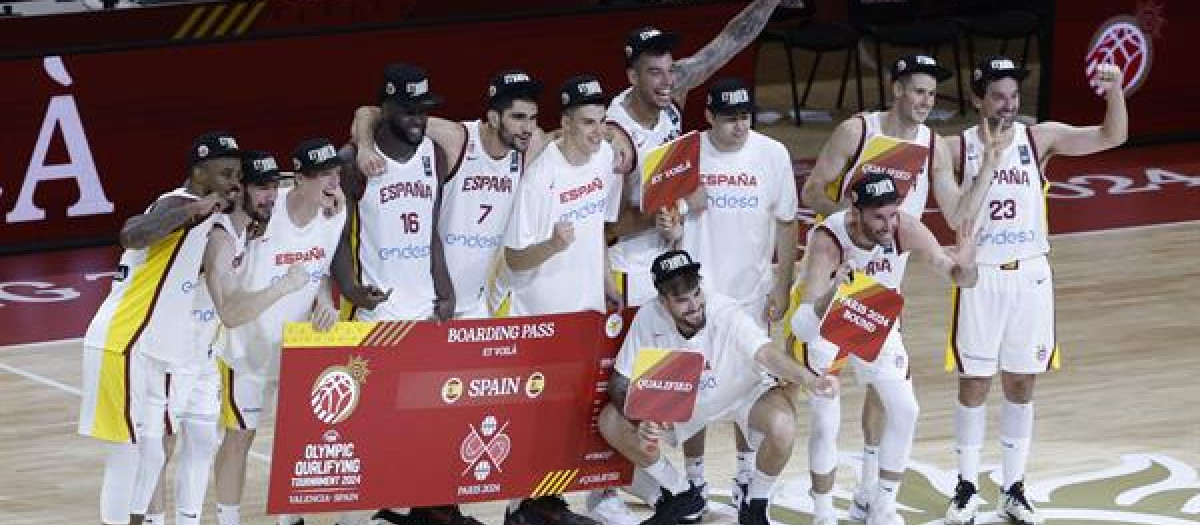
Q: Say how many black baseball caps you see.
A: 12